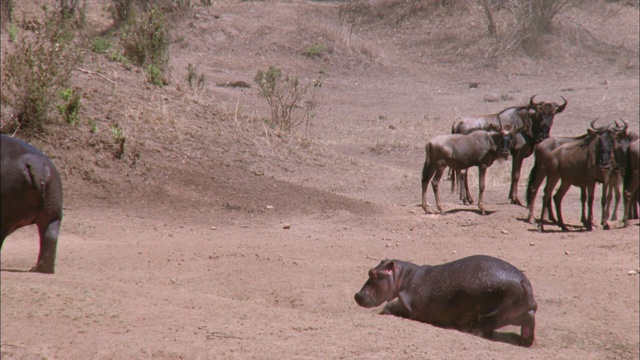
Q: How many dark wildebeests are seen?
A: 5